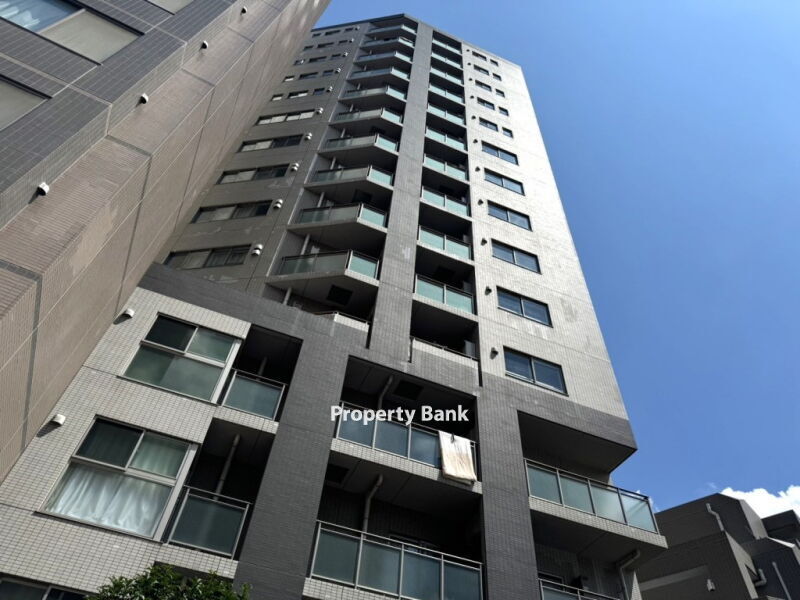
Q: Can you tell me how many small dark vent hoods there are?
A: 11